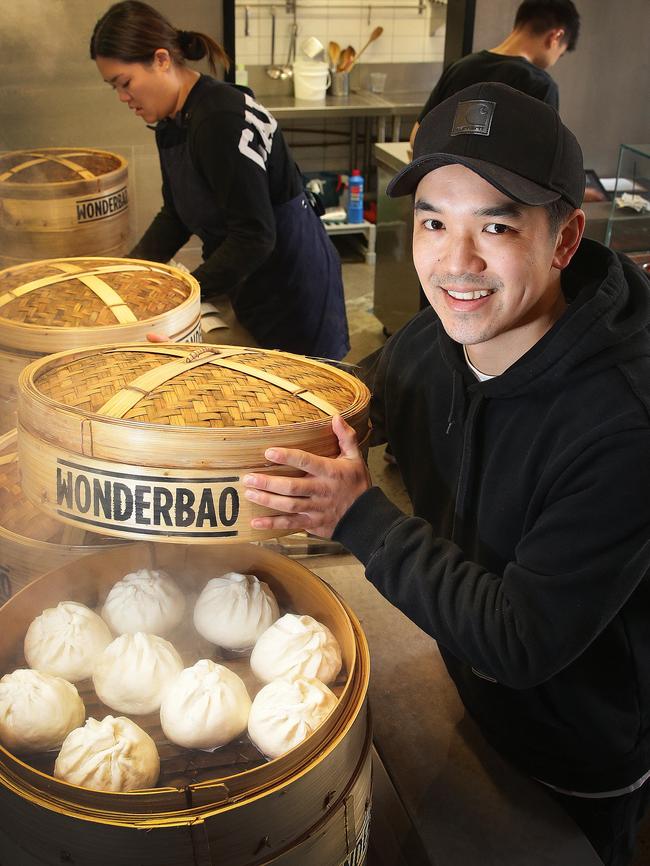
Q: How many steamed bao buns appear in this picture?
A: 9